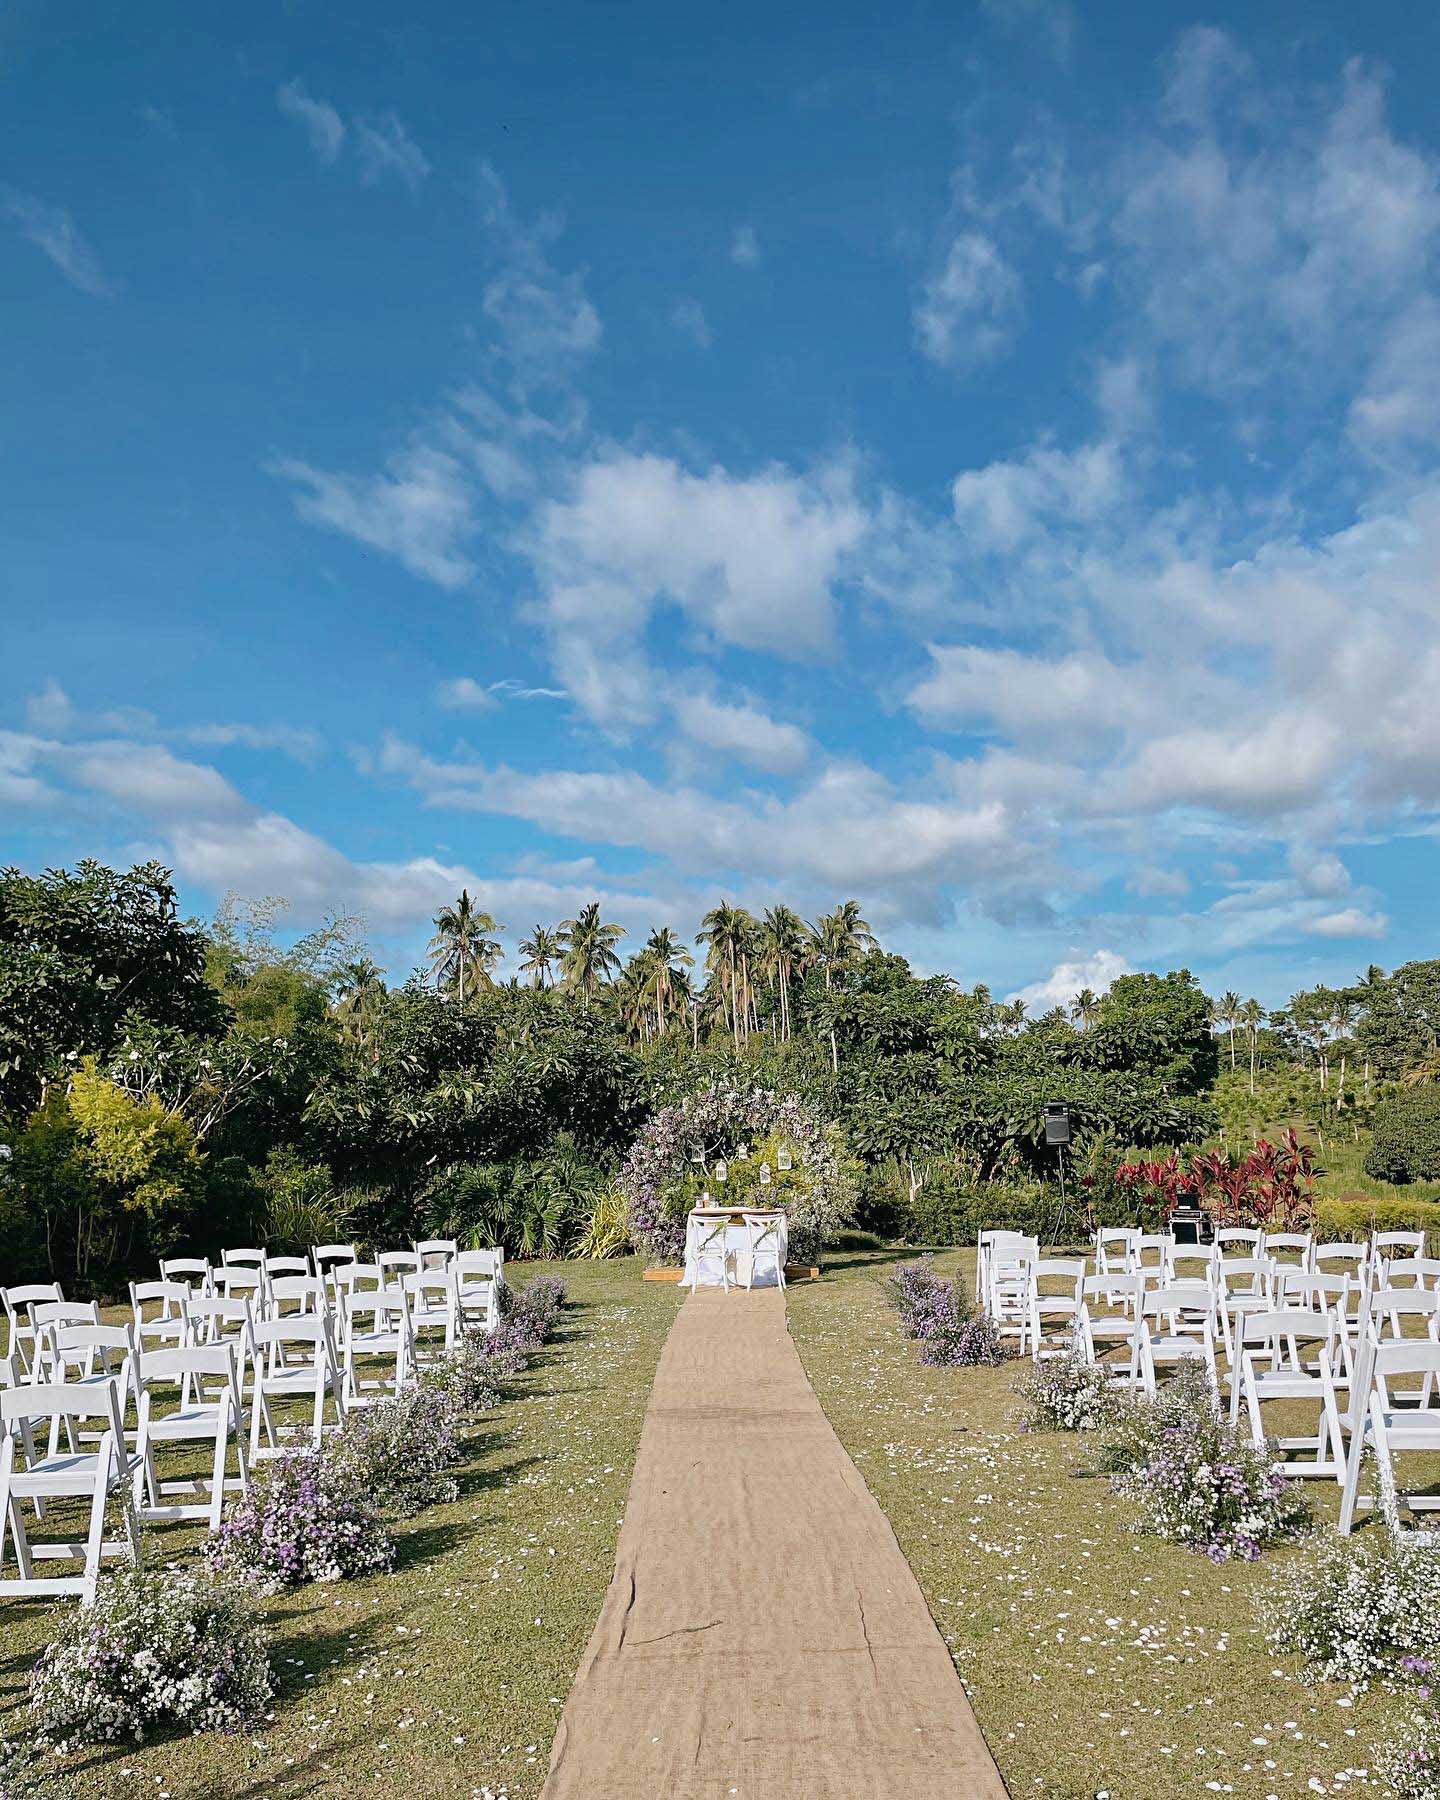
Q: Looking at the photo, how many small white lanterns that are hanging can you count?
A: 5